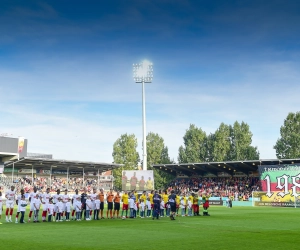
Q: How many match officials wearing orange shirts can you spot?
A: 3